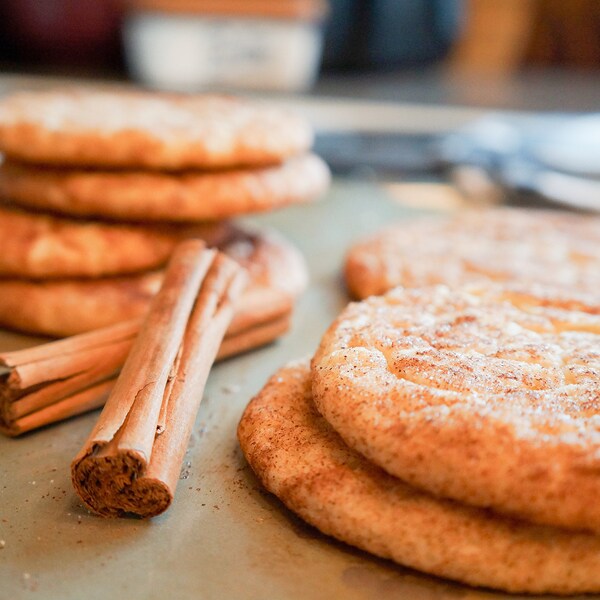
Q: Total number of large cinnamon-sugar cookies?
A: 7